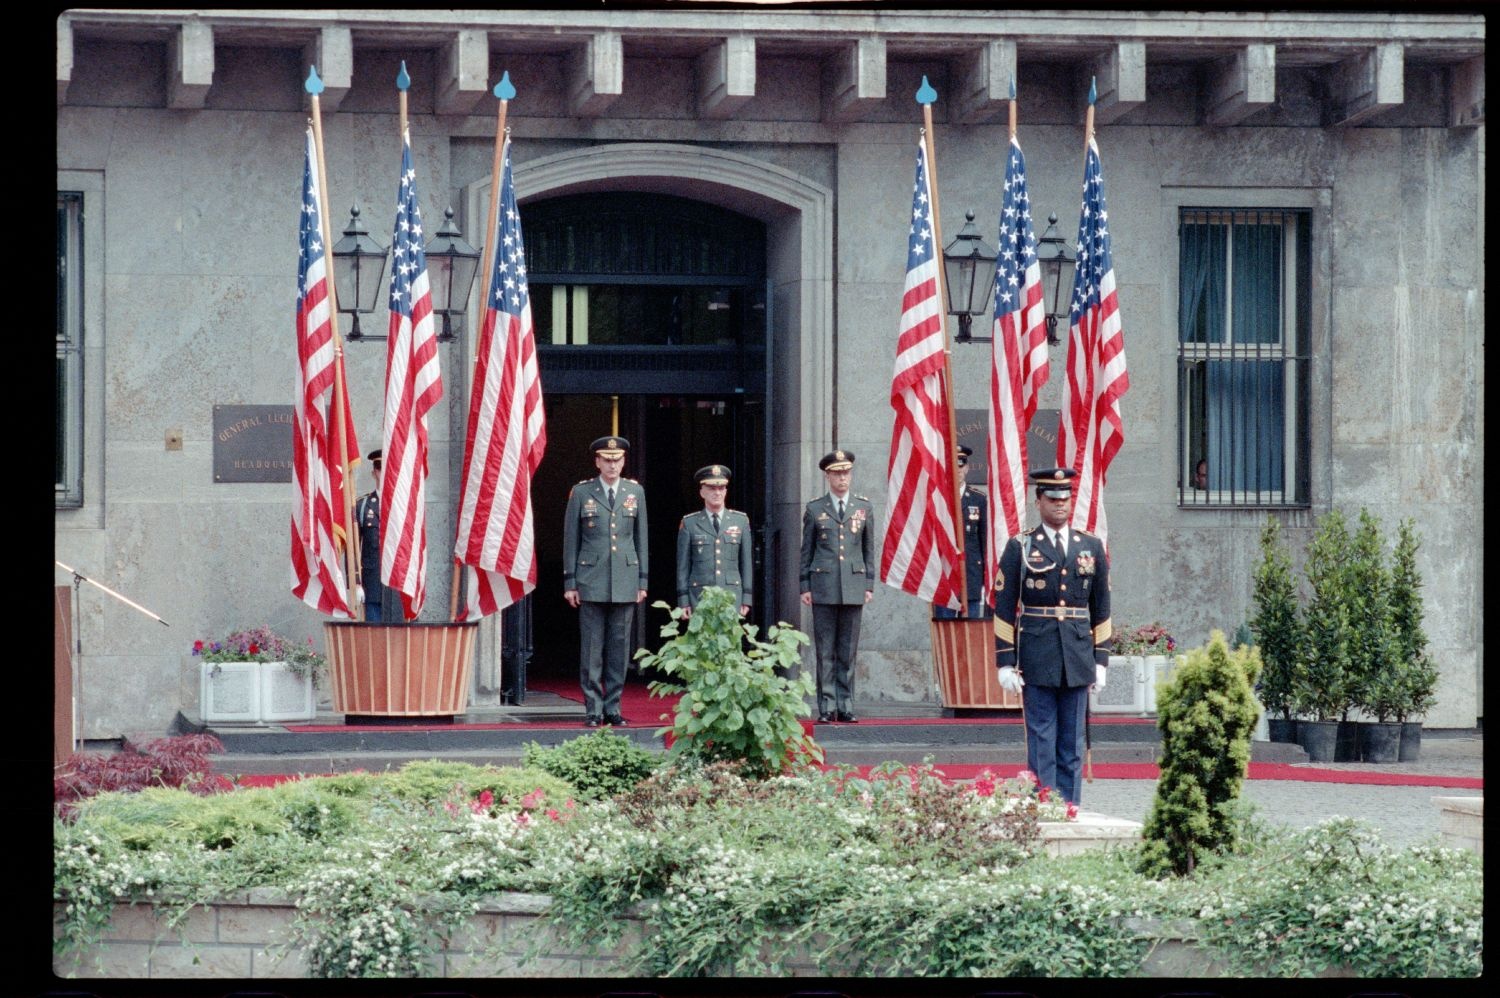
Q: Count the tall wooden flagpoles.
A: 6